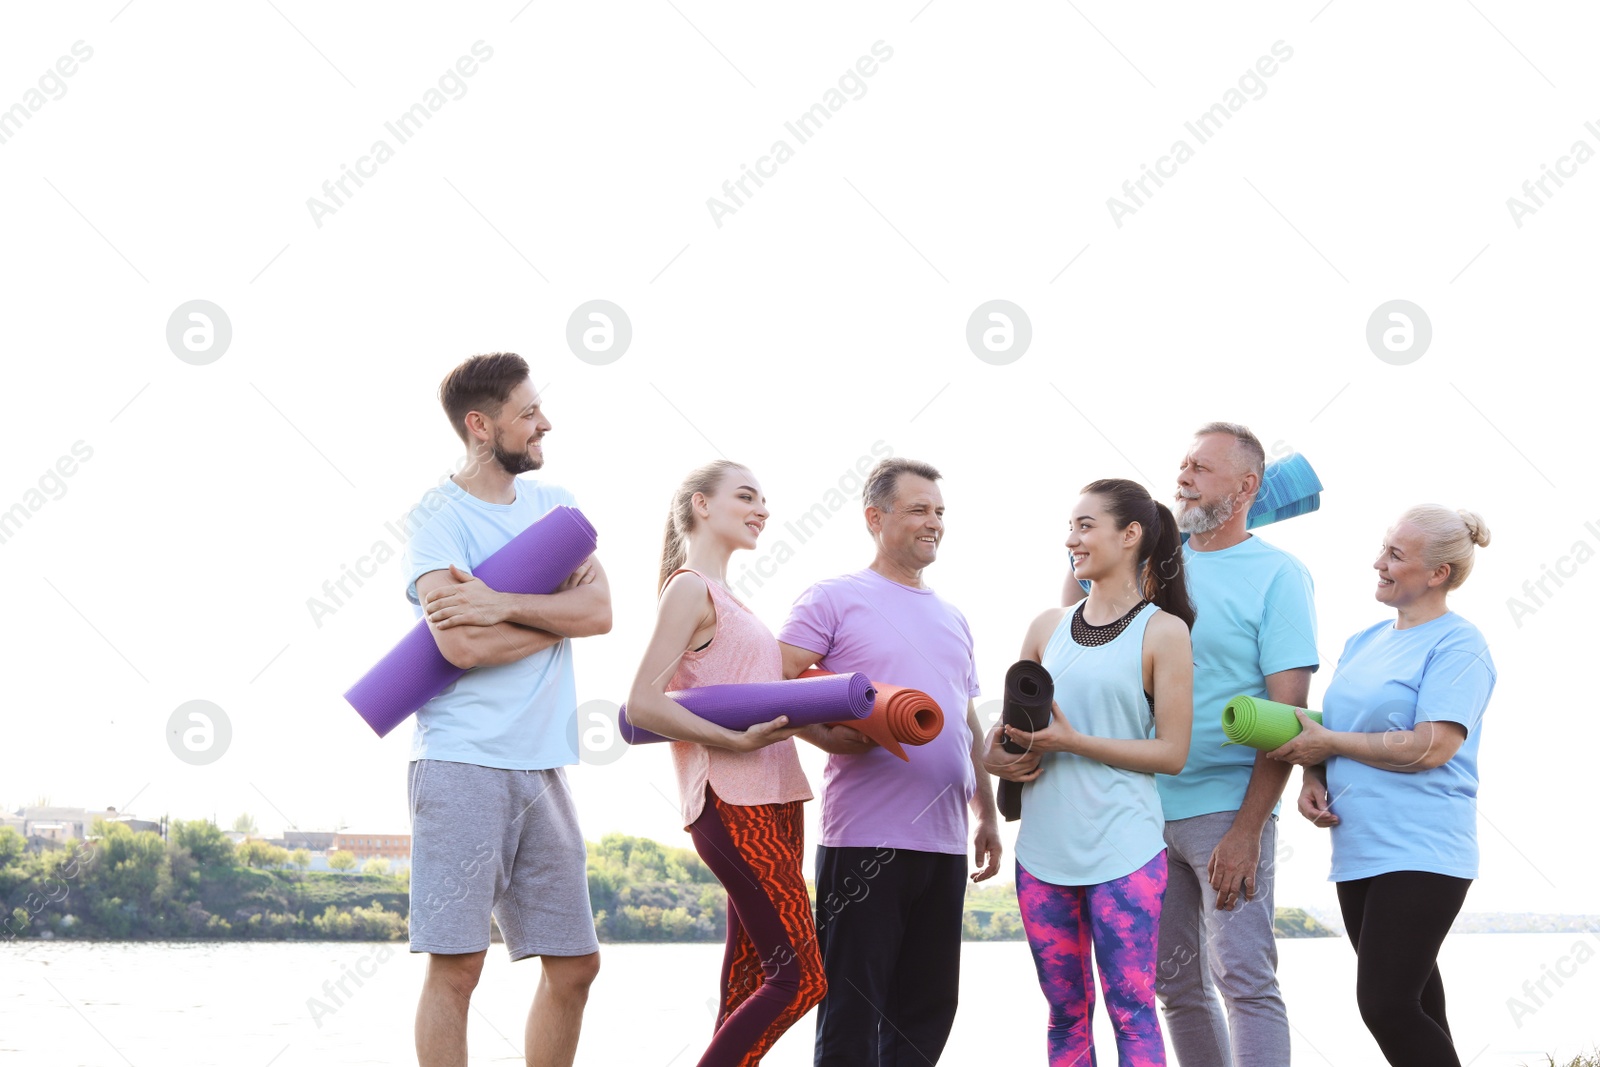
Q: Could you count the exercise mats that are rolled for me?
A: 6